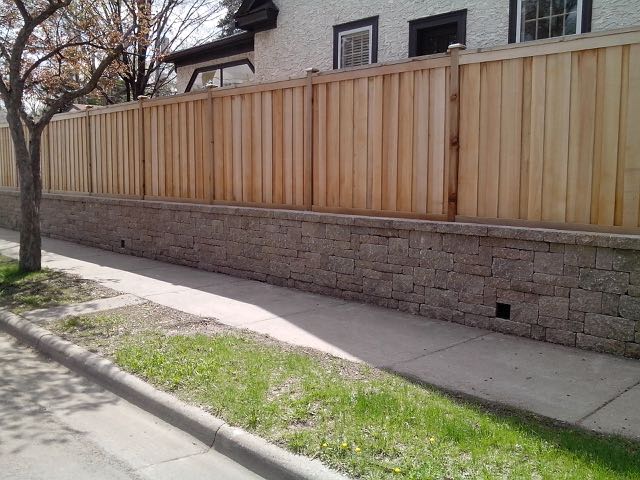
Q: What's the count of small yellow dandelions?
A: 5